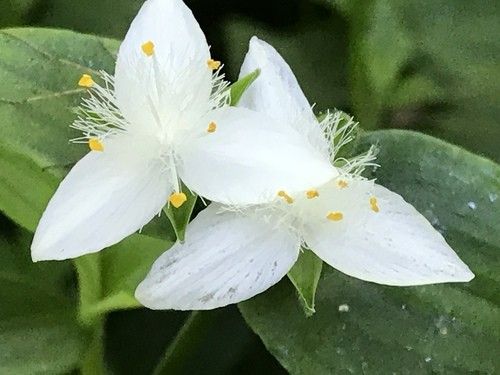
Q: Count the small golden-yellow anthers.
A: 11